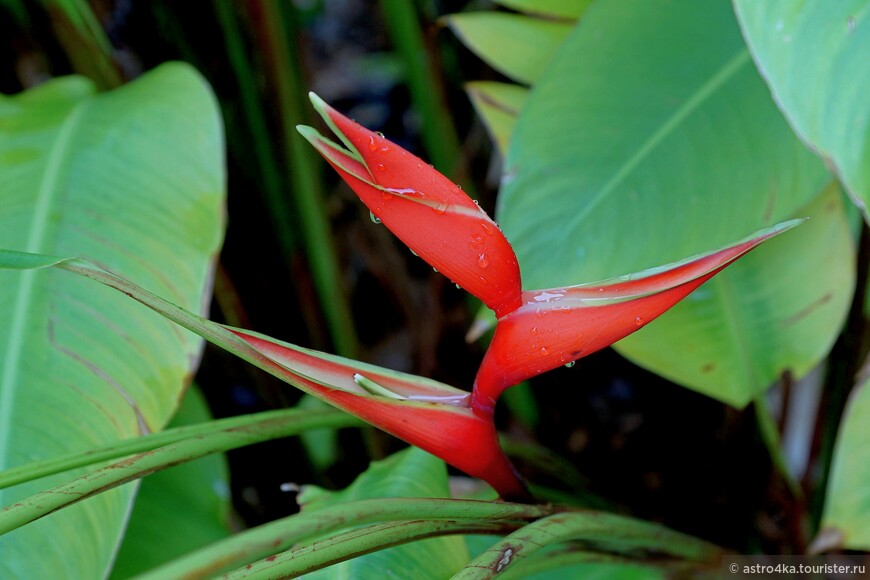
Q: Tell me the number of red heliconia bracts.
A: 3